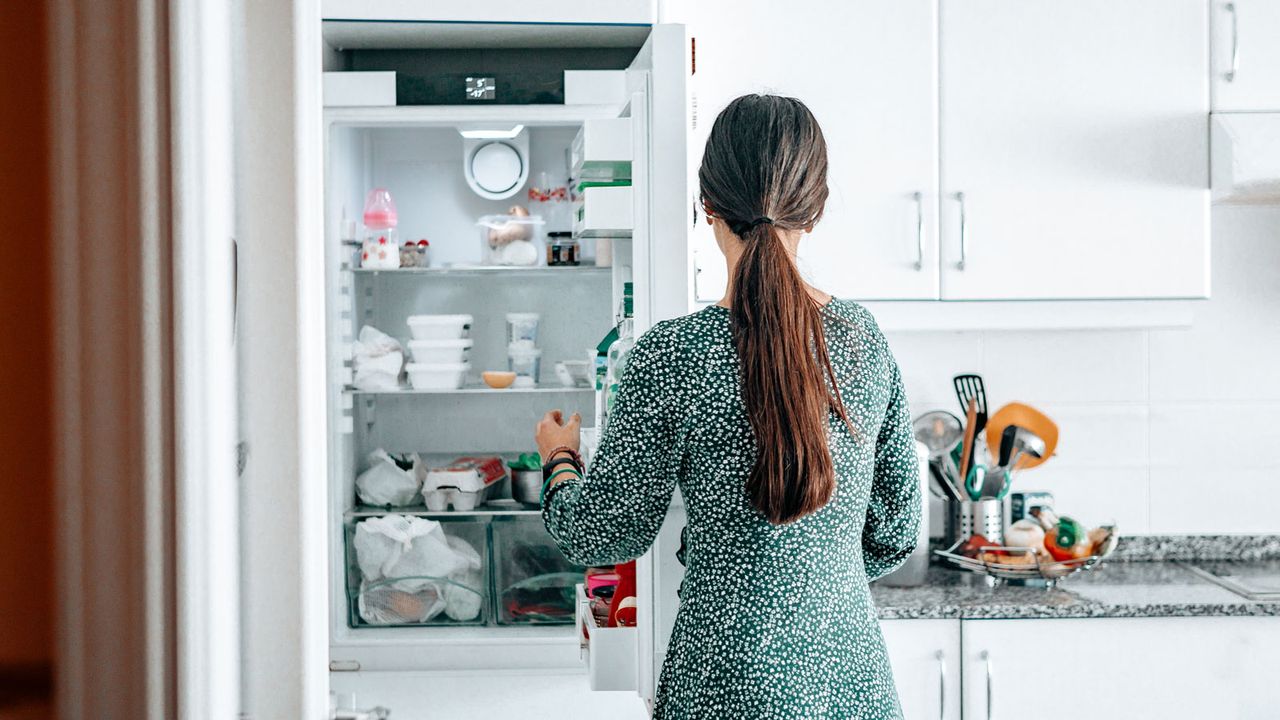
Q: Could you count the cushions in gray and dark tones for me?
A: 0